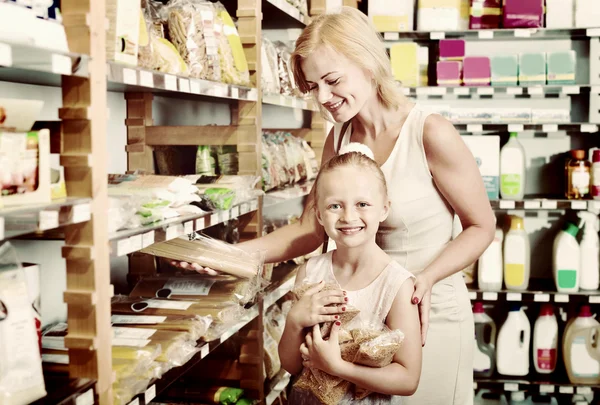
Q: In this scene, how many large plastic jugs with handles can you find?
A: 3